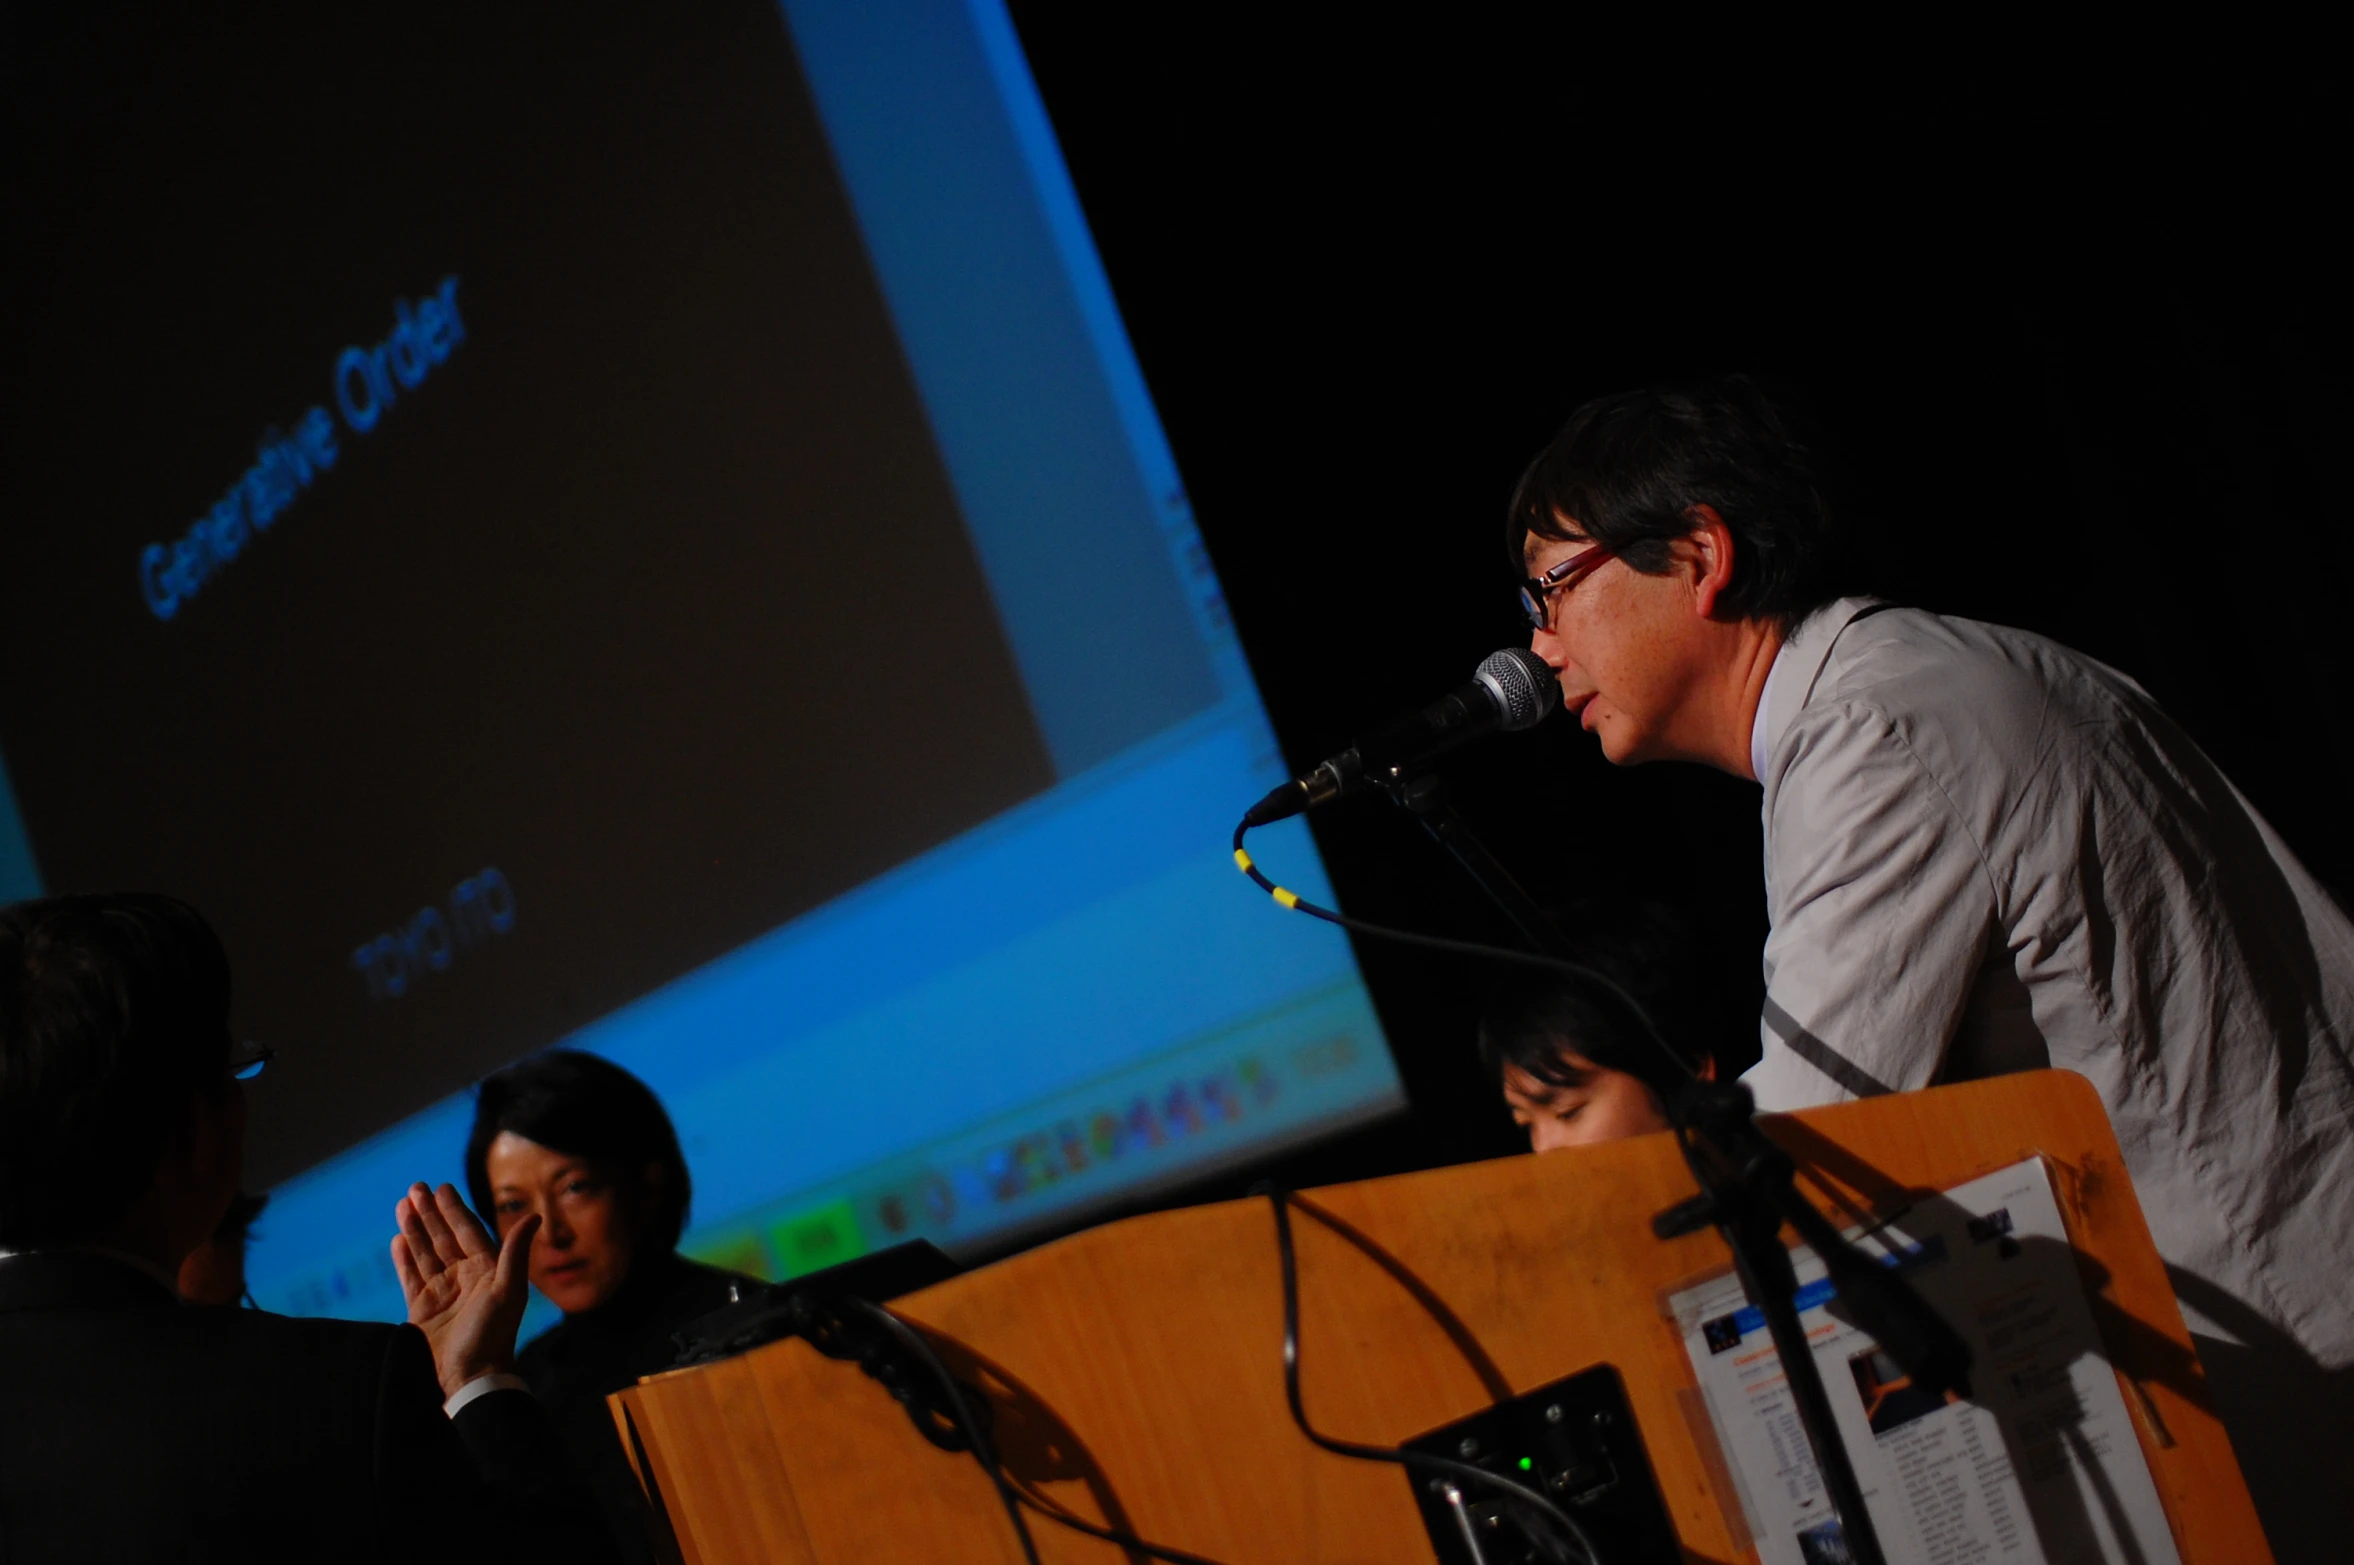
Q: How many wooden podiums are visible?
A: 1